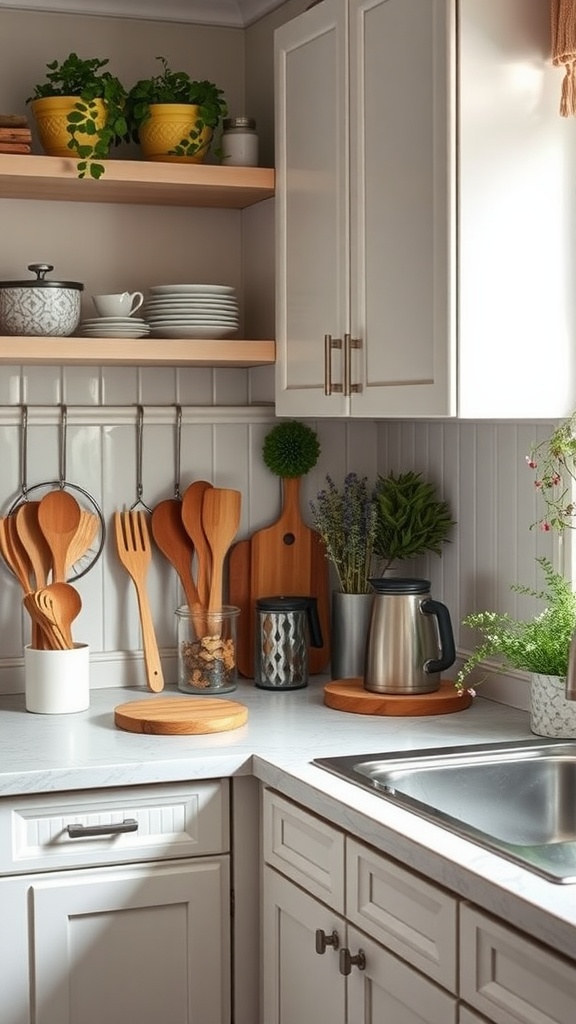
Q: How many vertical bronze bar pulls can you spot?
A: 2